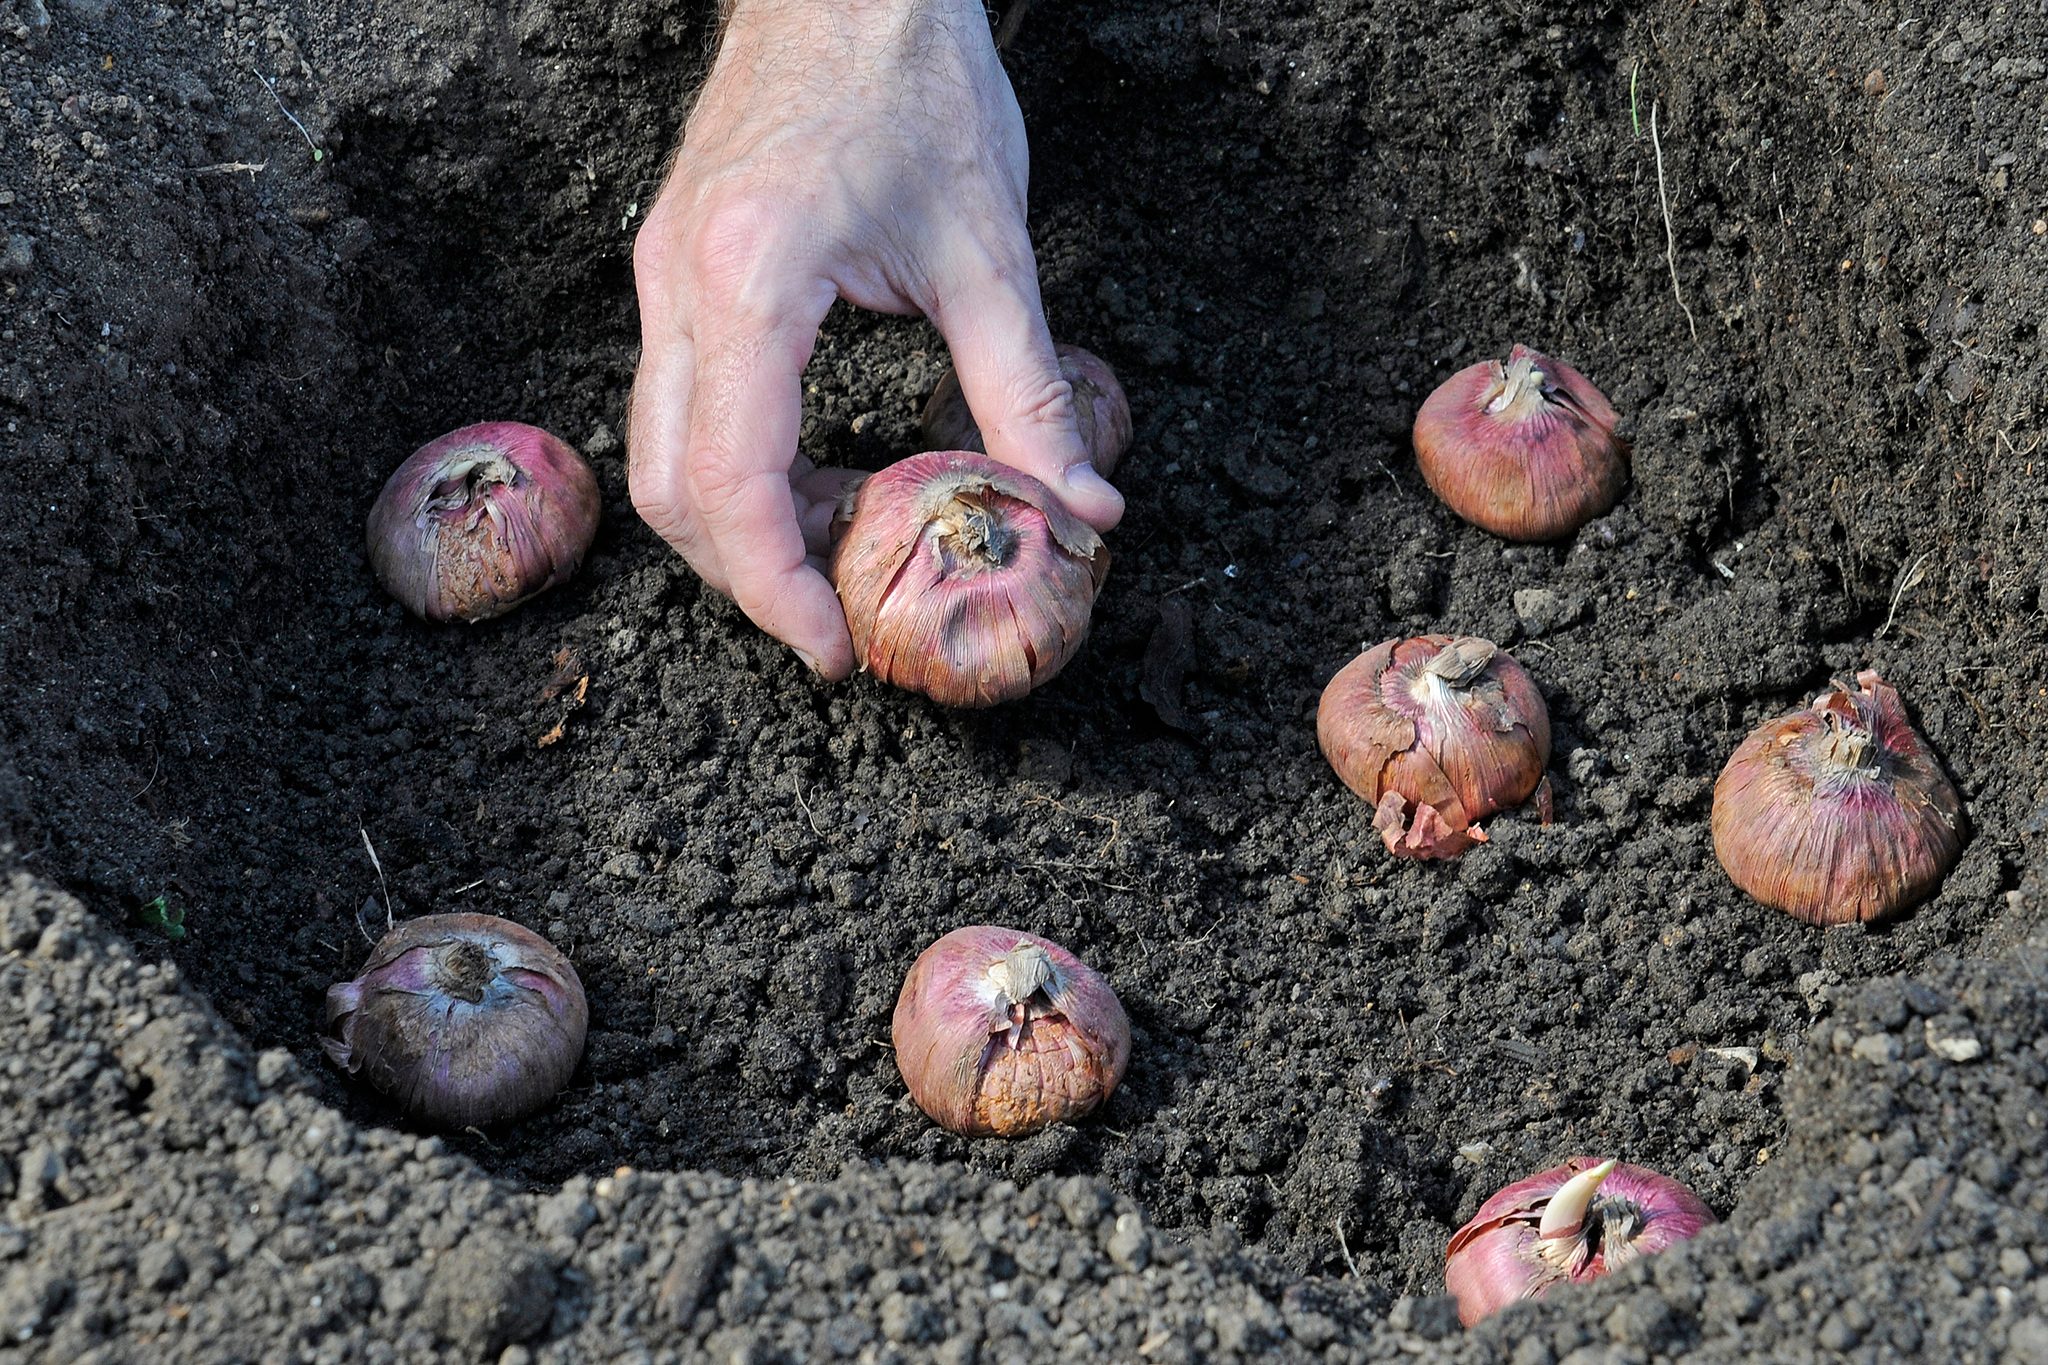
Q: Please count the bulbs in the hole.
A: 9